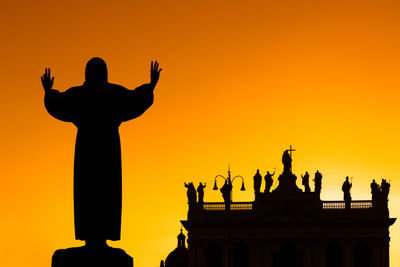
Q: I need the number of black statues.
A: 12